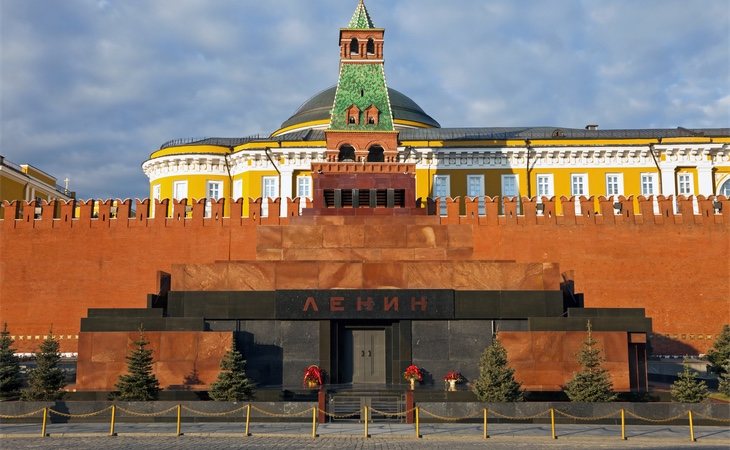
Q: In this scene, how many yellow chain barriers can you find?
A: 11